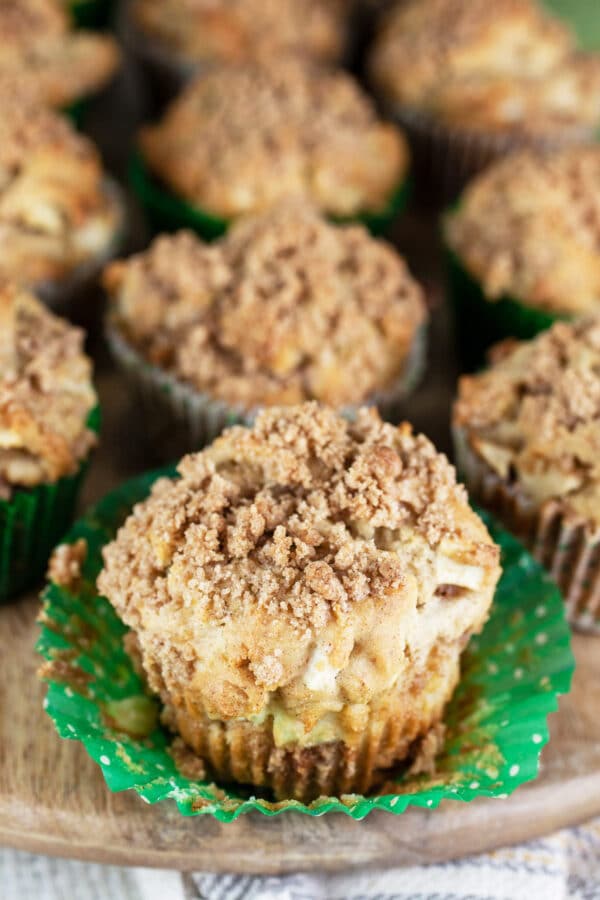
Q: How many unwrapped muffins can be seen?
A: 1